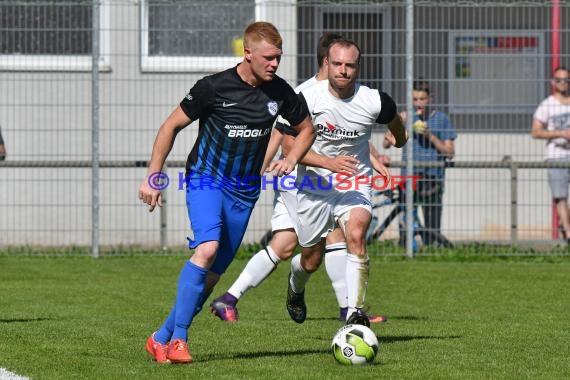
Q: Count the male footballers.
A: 3